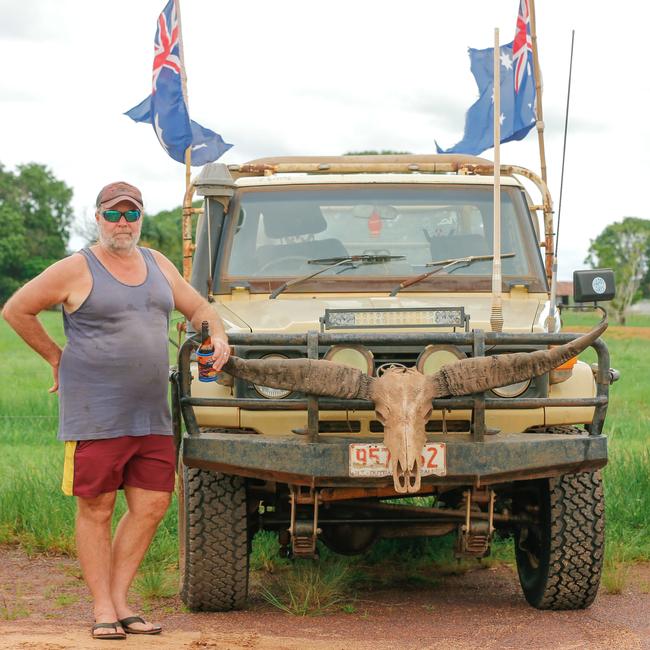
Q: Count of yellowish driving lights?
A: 2